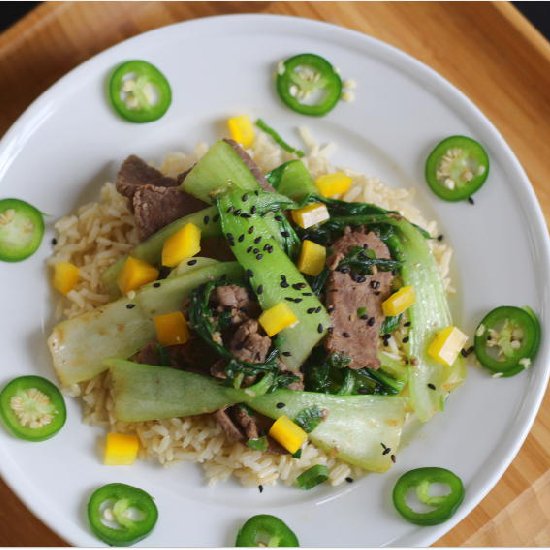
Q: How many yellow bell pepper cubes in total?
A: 13